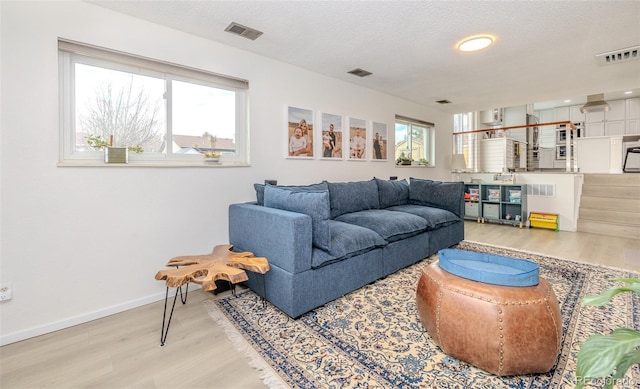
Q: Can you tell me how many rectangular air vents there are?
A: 5